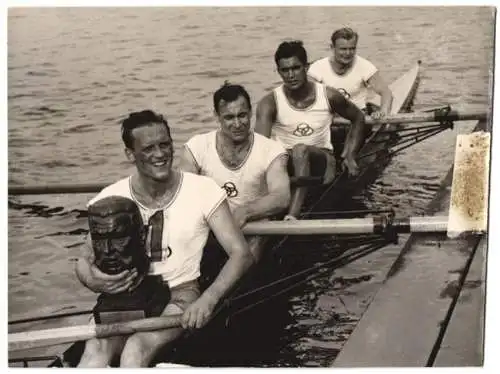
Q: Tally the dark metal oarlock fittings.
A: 2